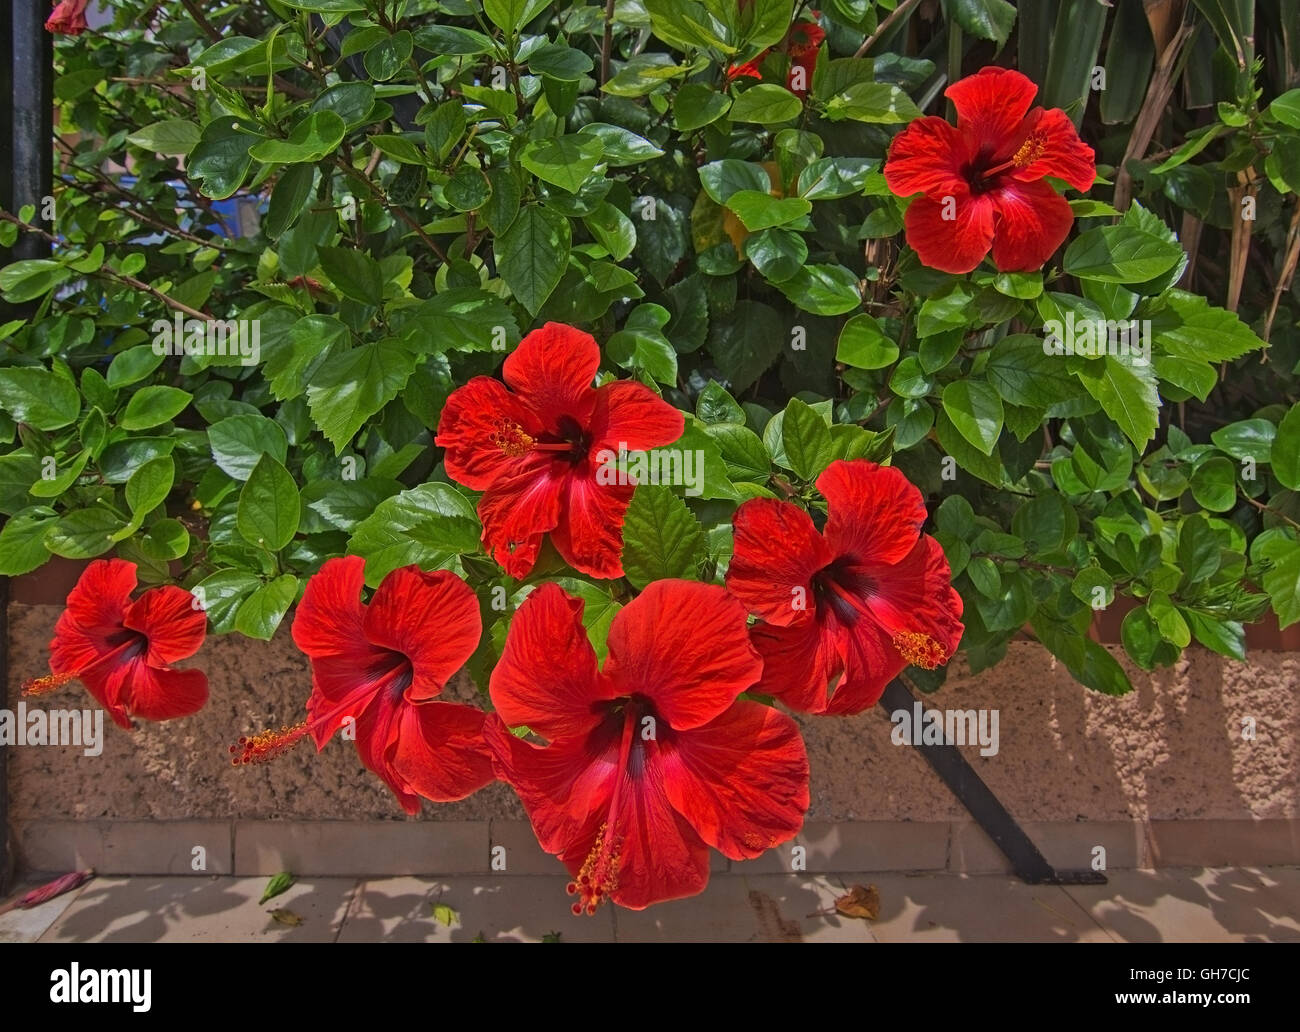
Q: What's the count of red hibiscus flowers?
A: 6